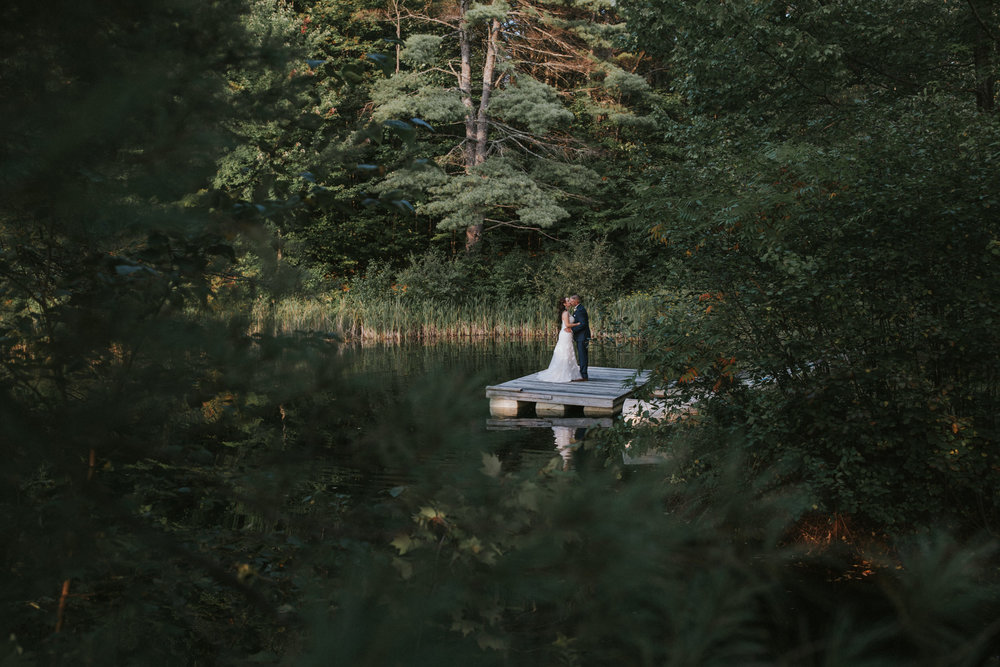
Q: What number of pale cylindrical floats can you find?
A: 3